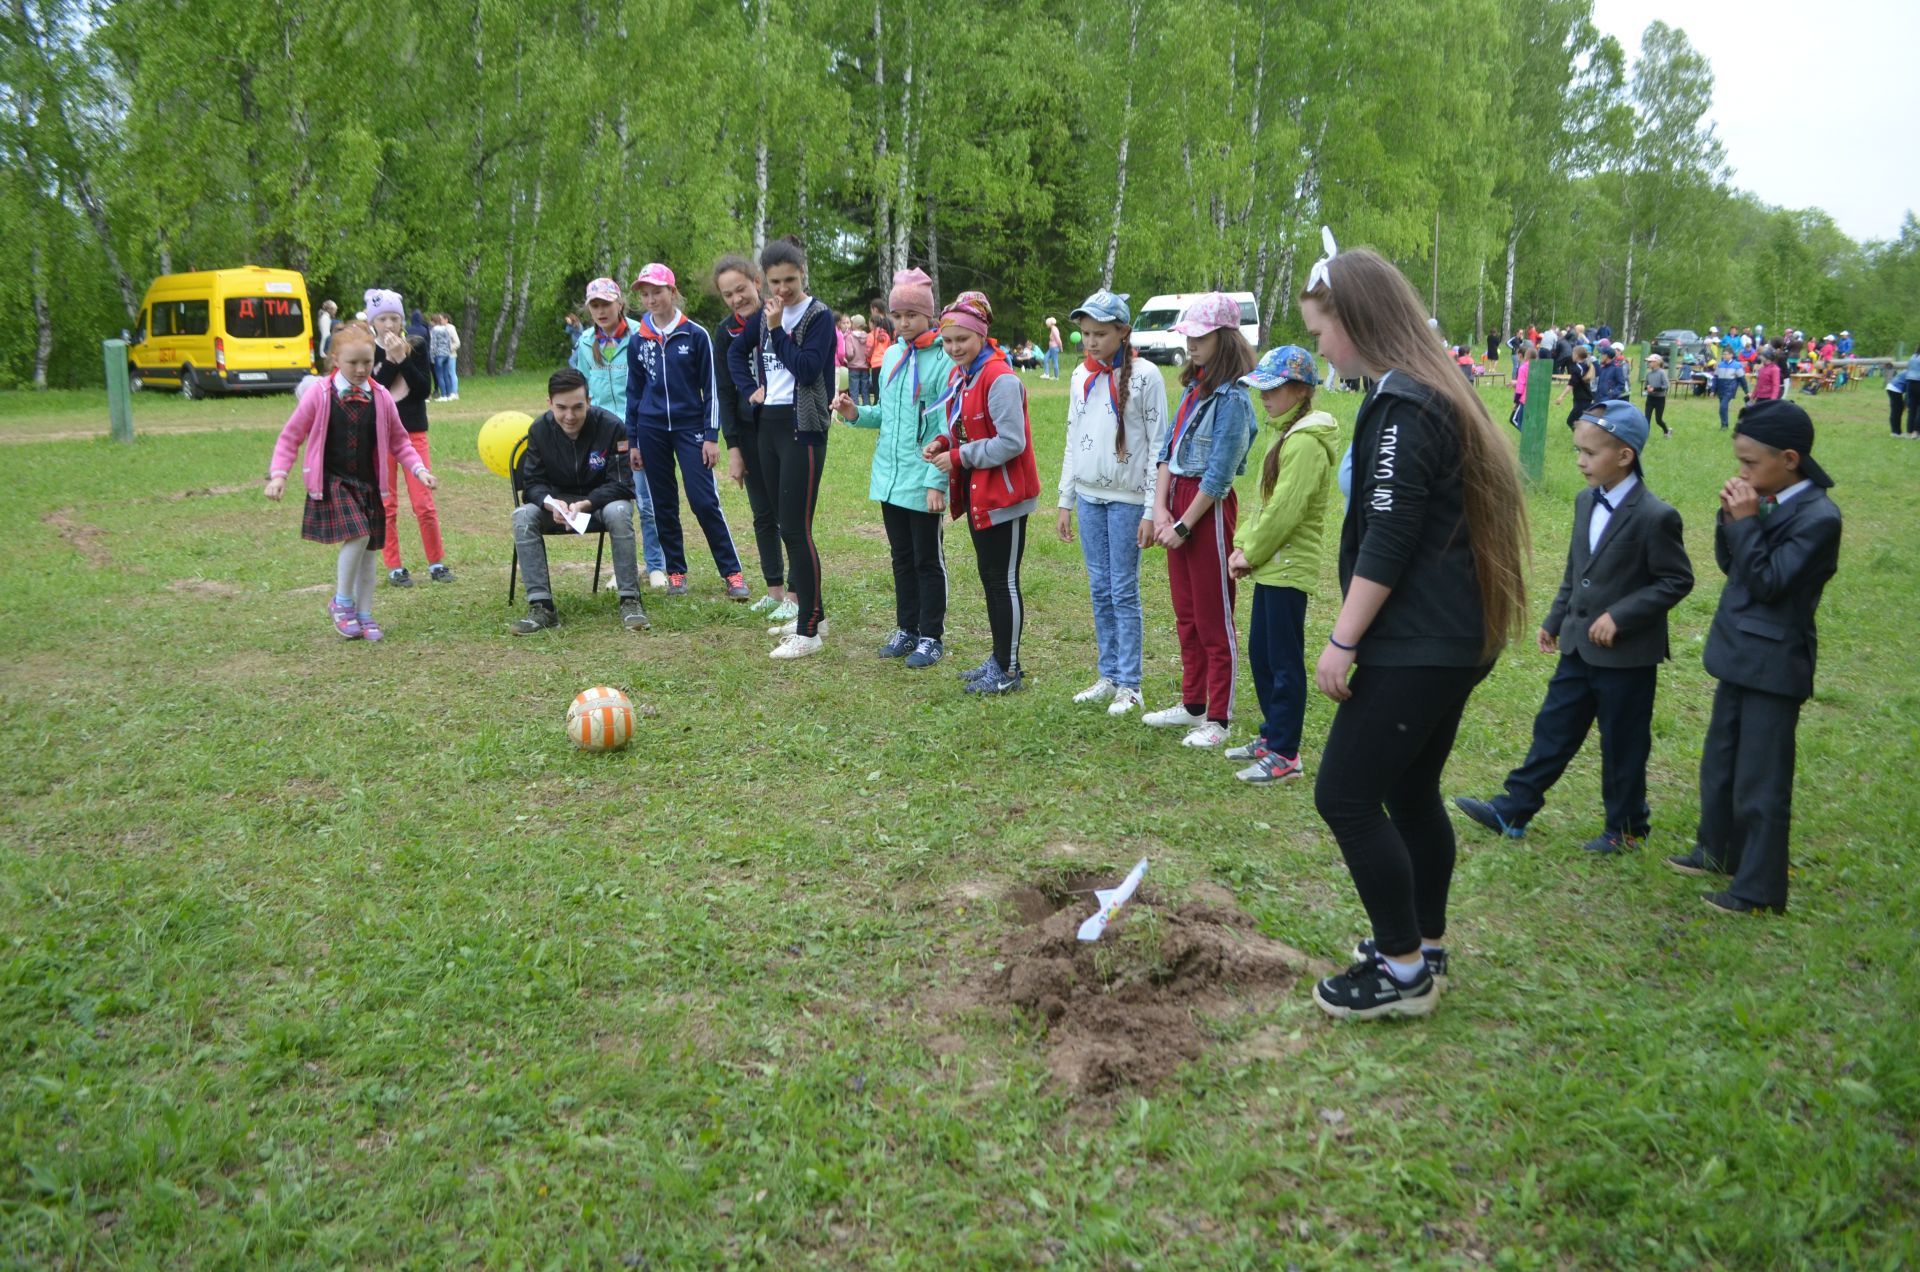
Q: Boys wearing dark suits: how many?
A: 2